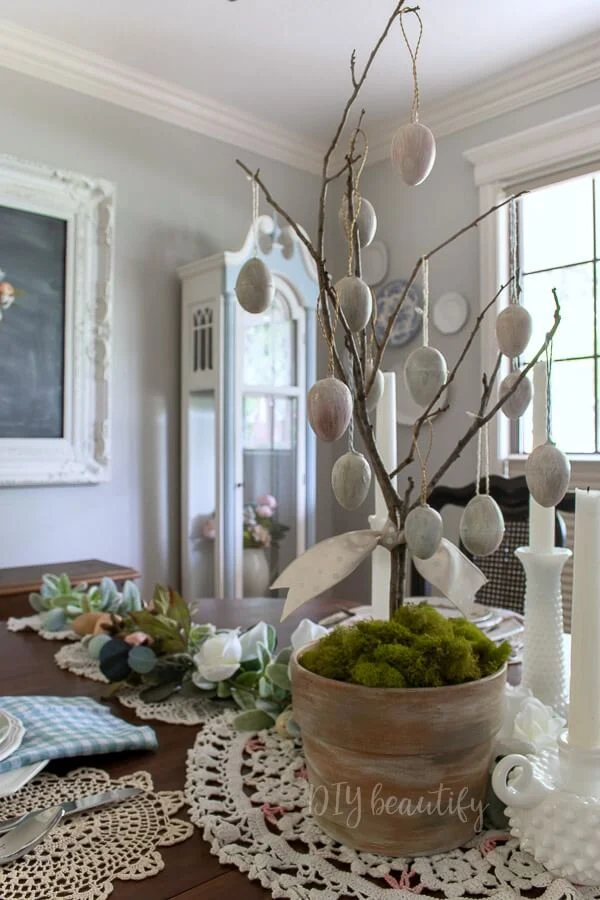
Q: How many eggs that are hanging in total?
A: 13